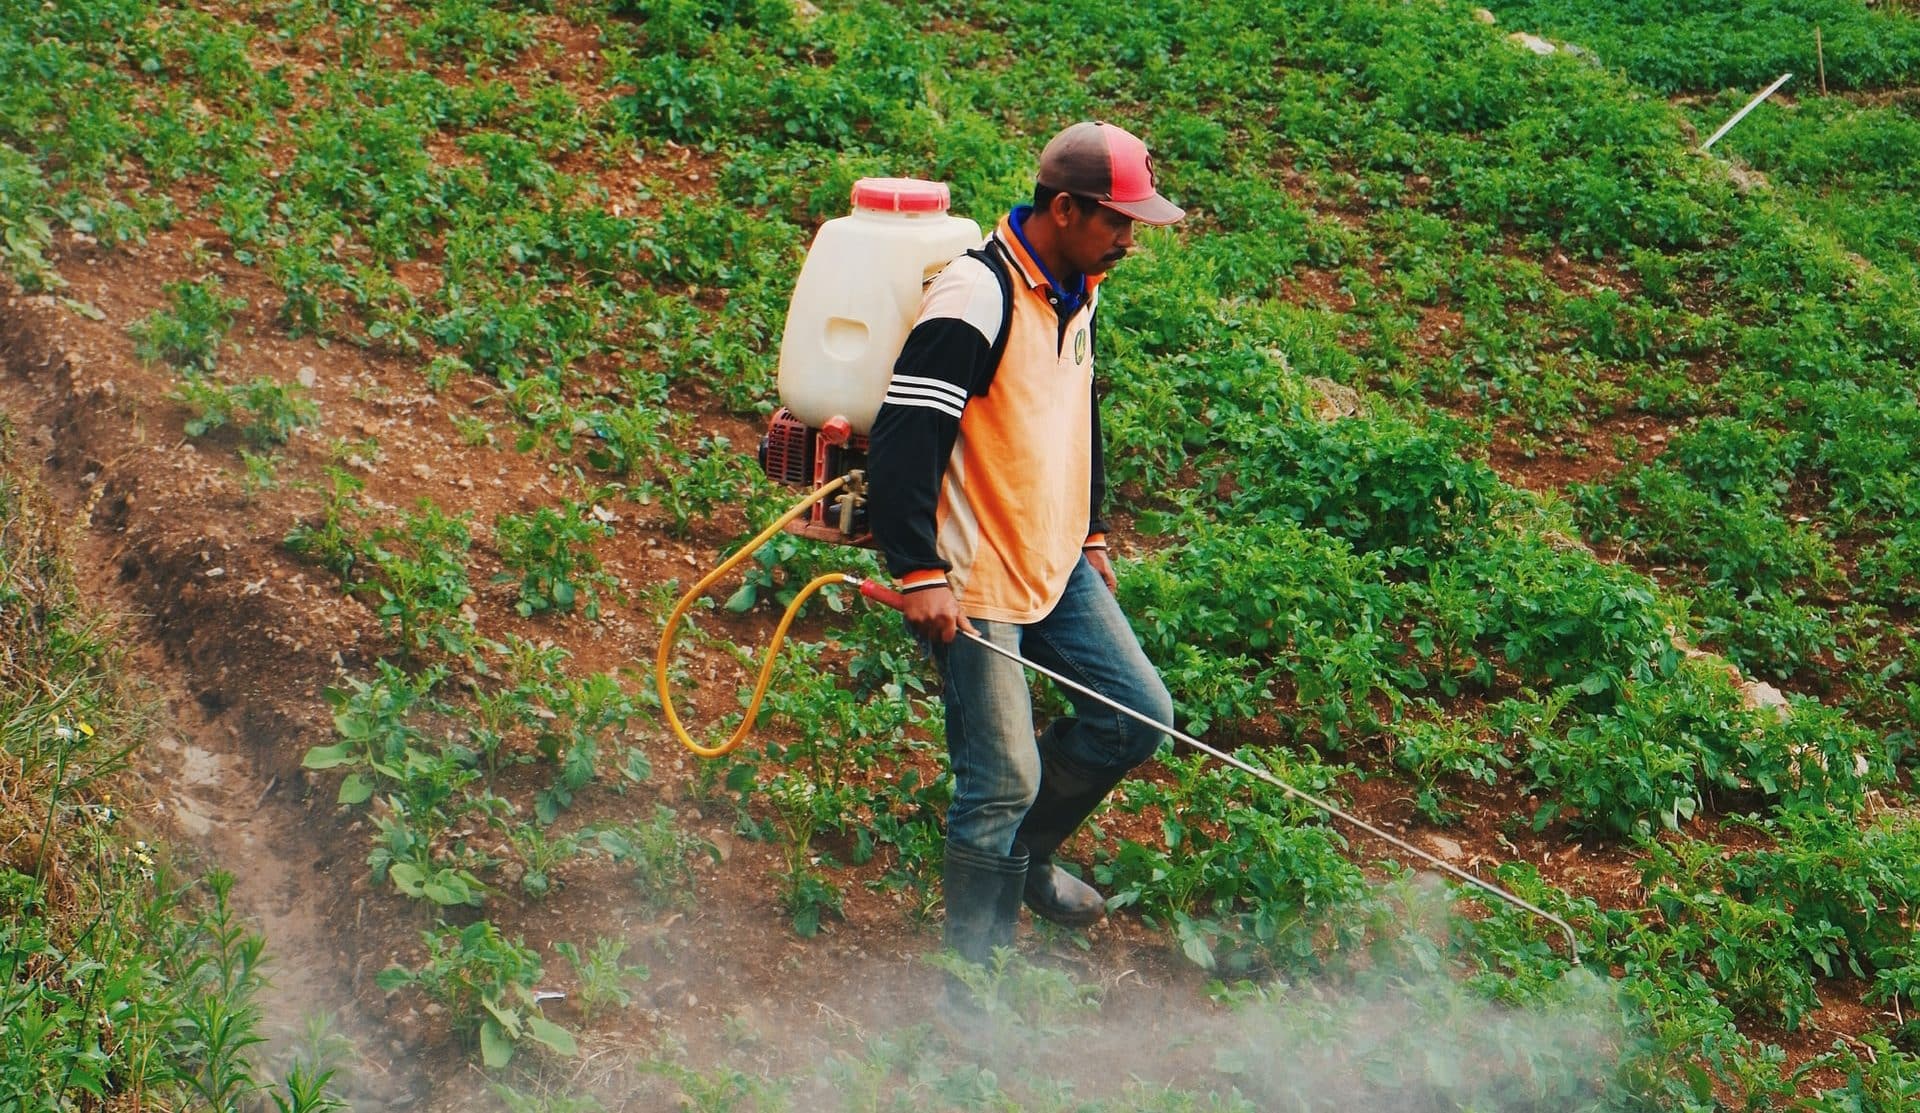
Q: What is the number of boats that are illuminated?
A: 0